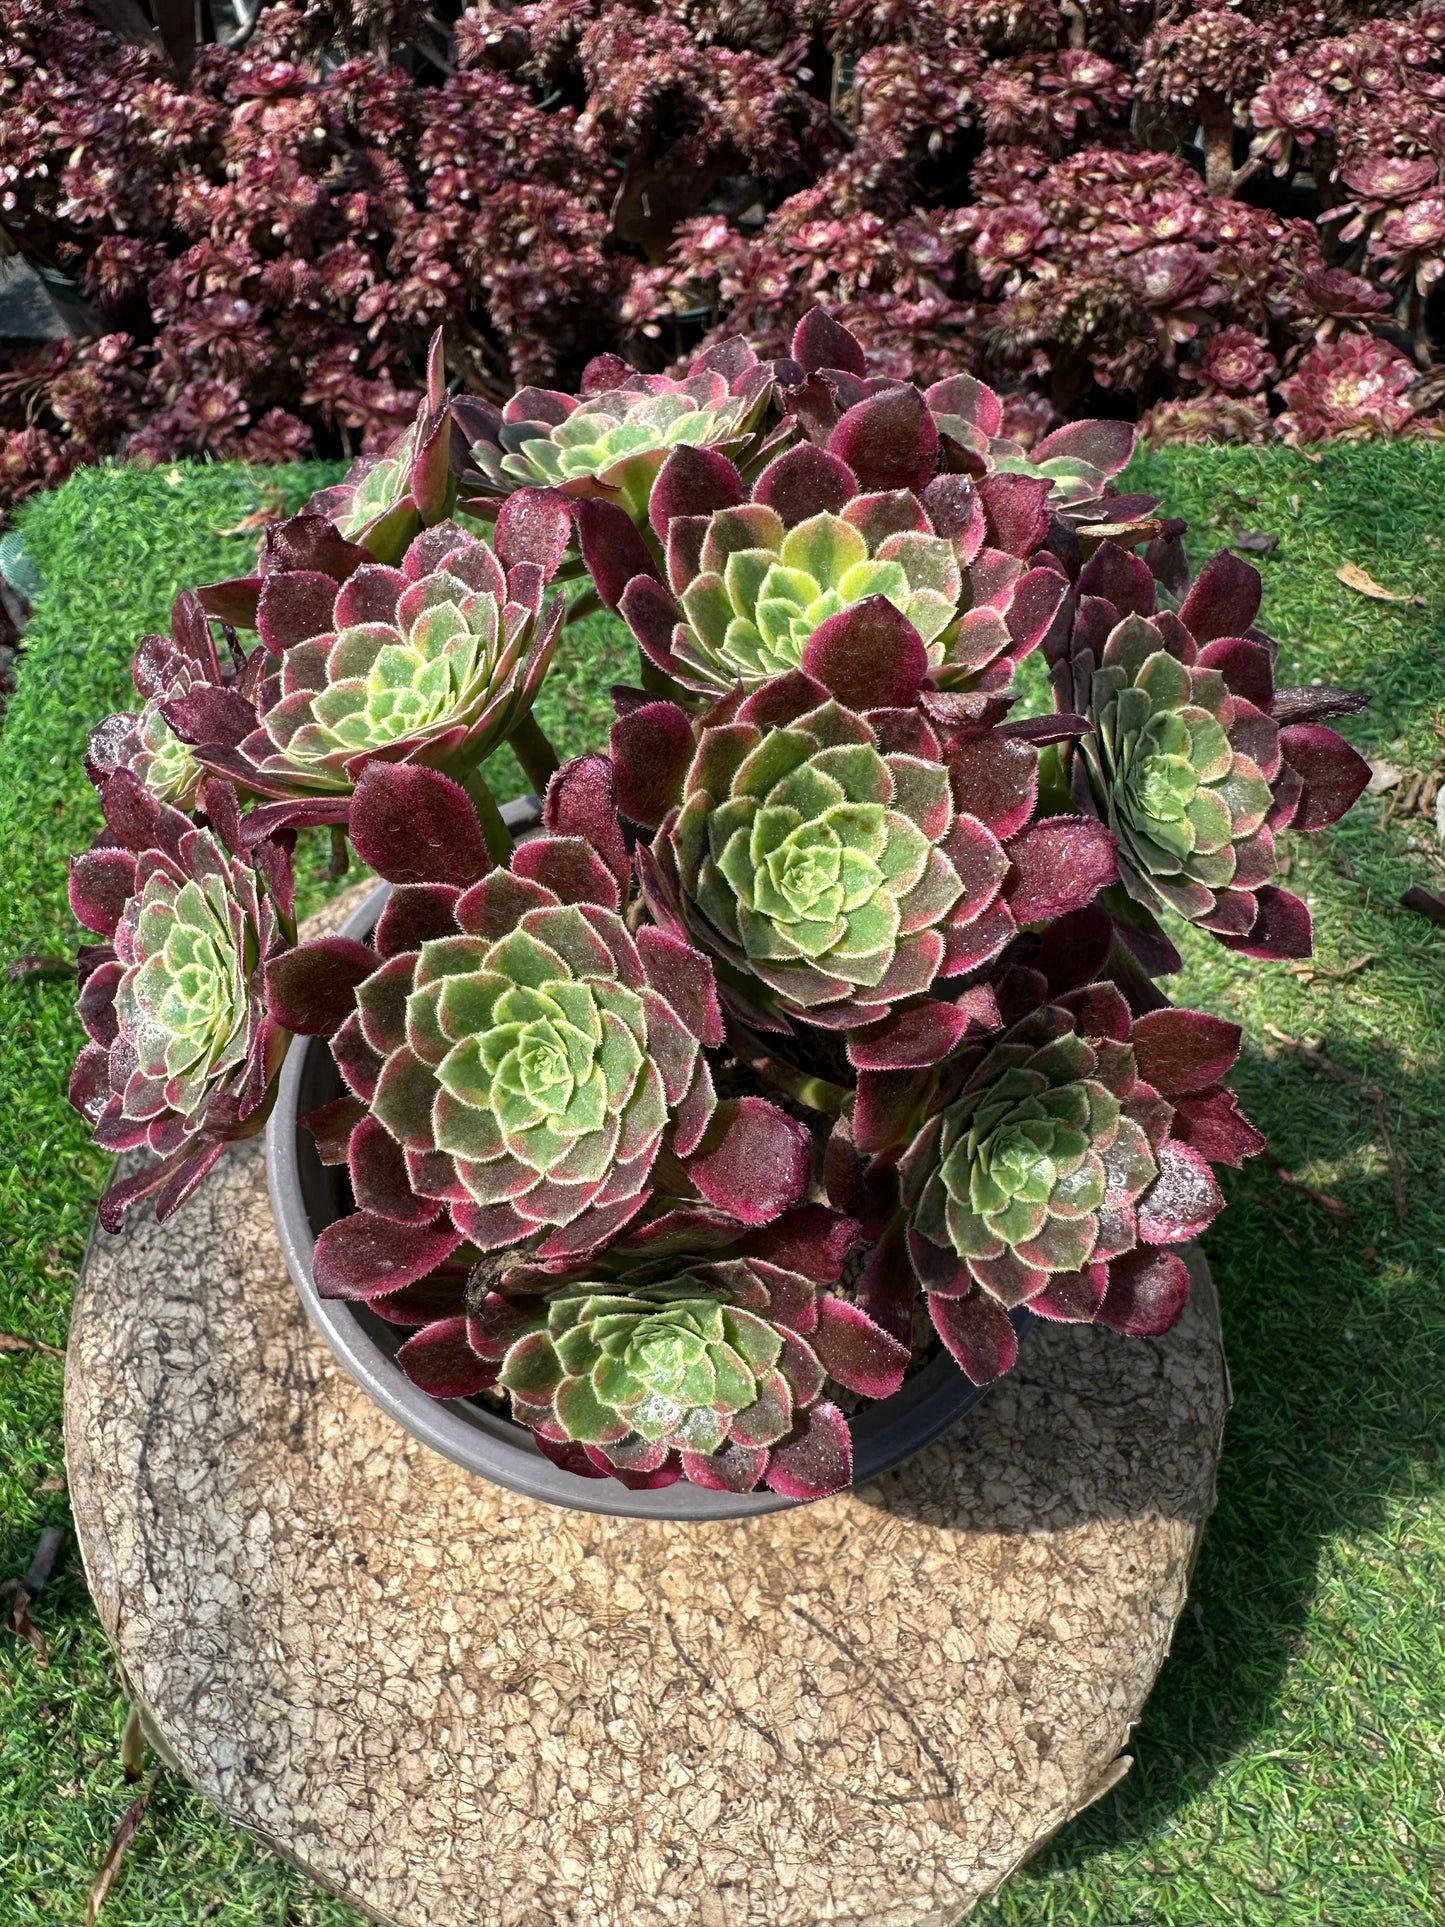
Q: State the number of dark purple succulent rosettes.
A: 12